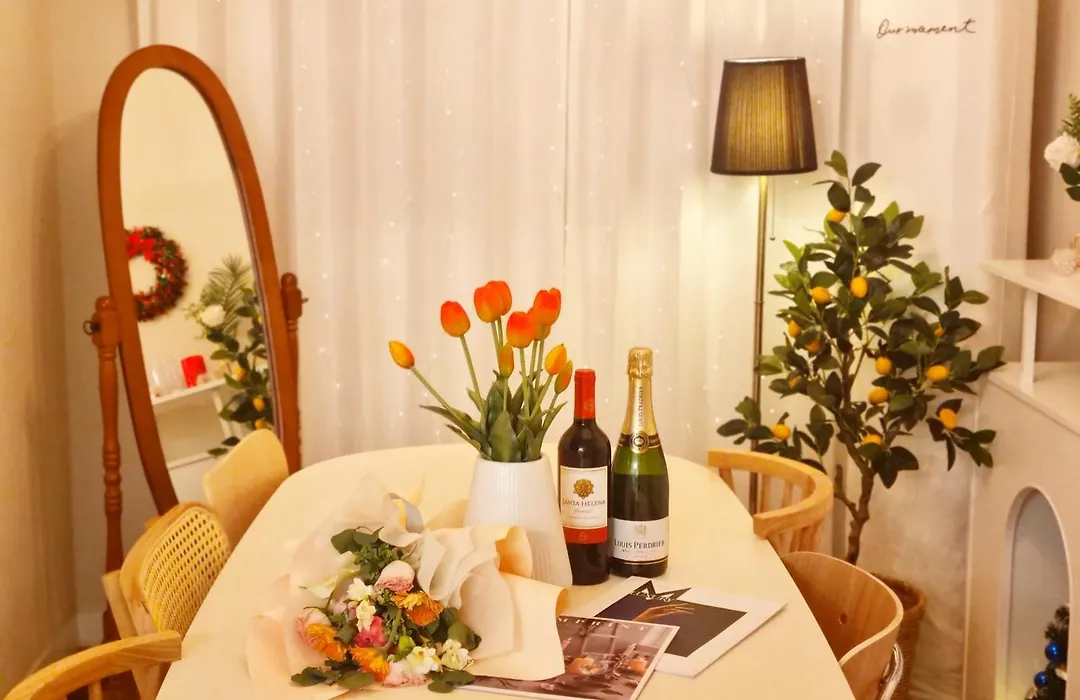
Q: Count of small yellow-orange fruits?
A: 13